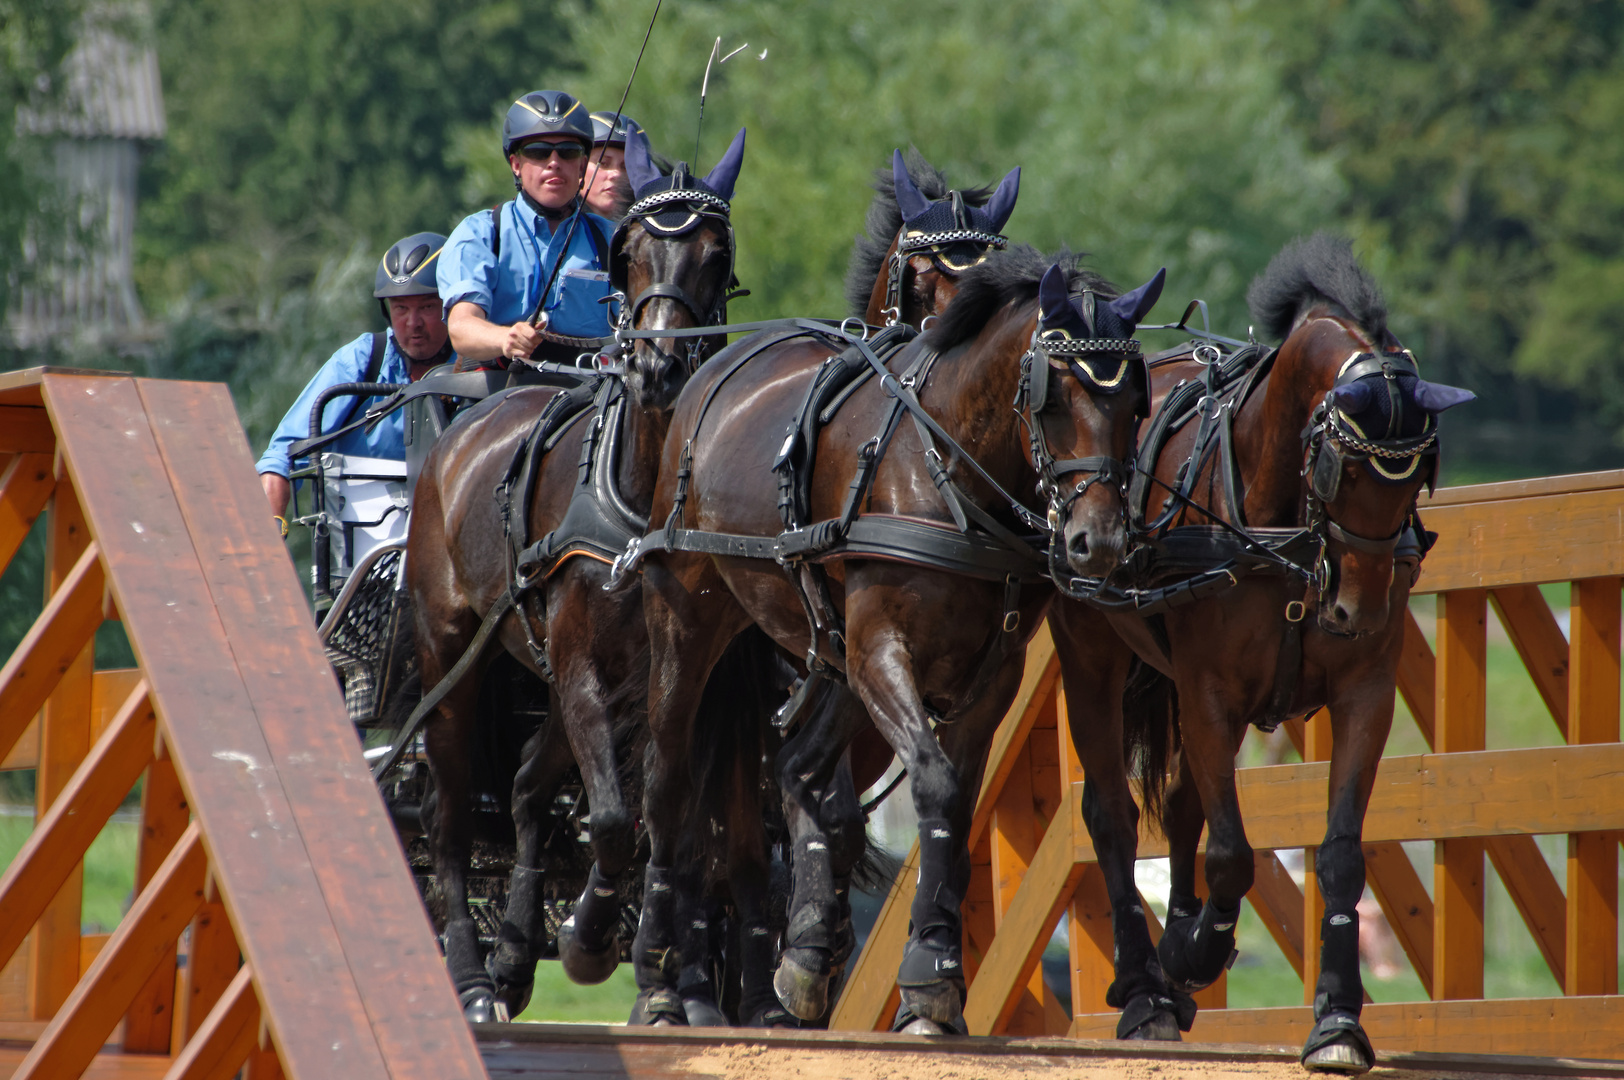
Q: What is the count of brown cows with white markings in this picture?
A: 0